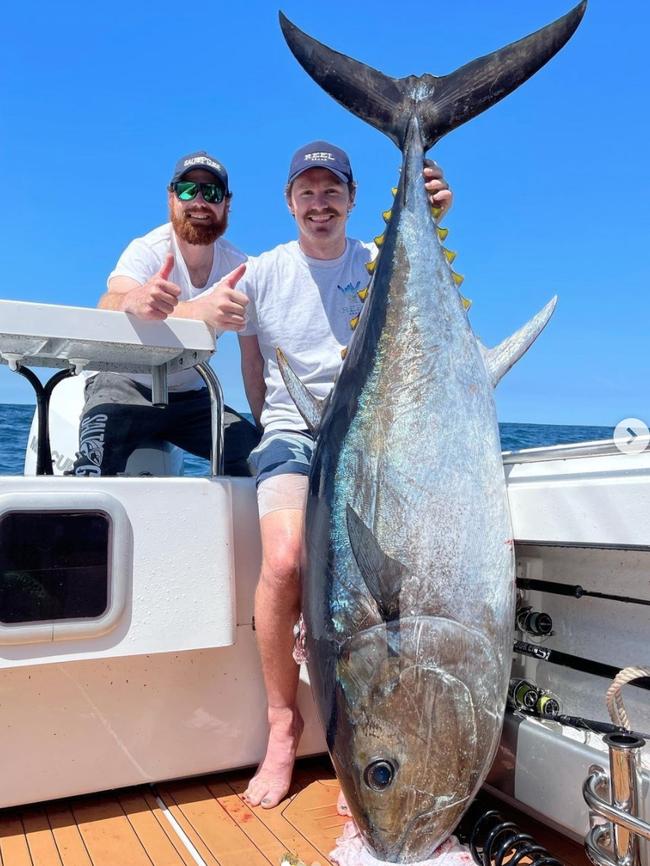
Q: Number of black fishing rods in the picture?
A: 3